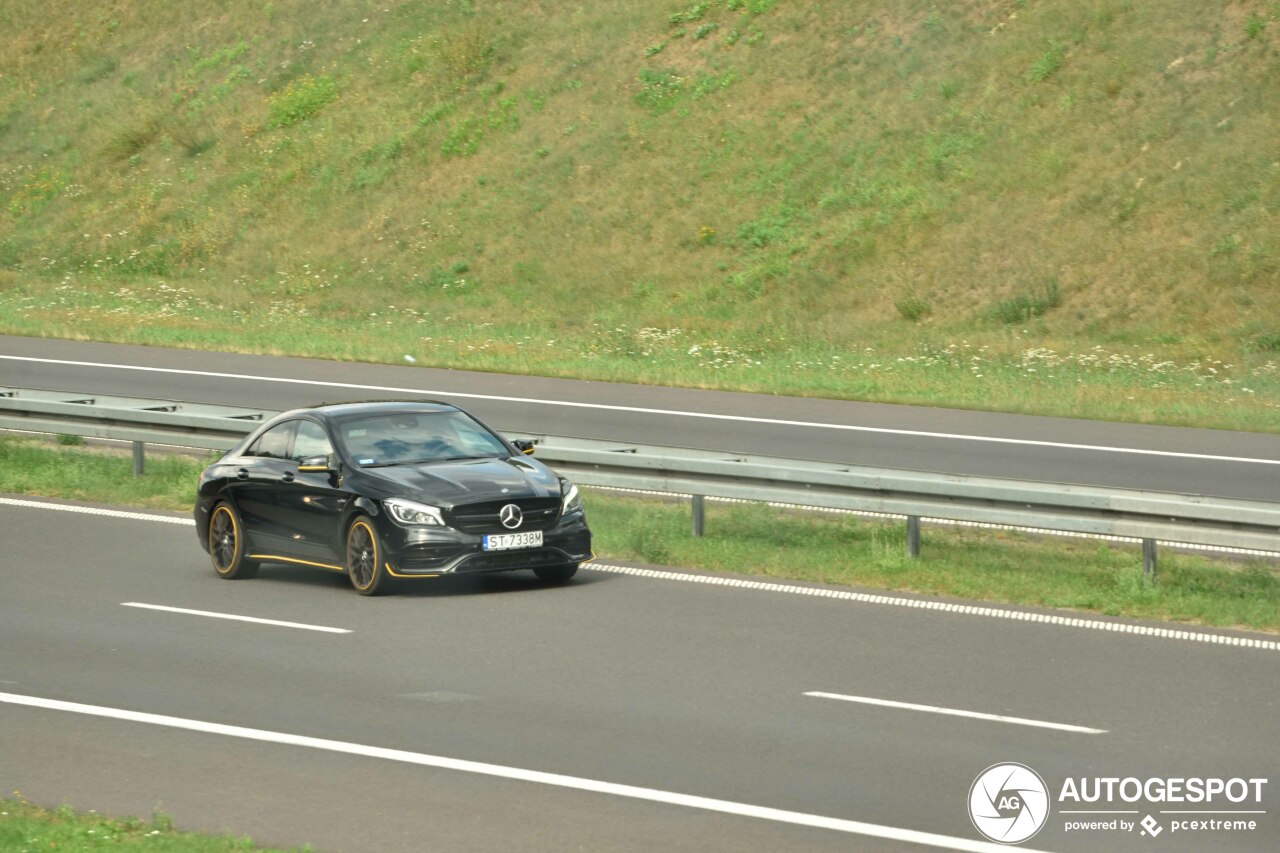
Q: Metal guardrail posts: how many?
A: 4